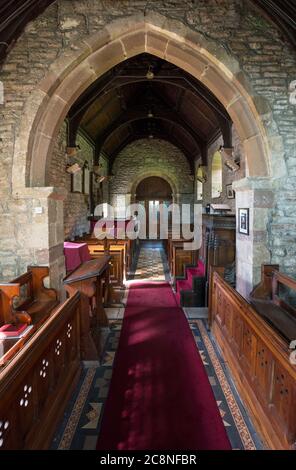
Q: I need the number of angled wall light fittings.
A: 4